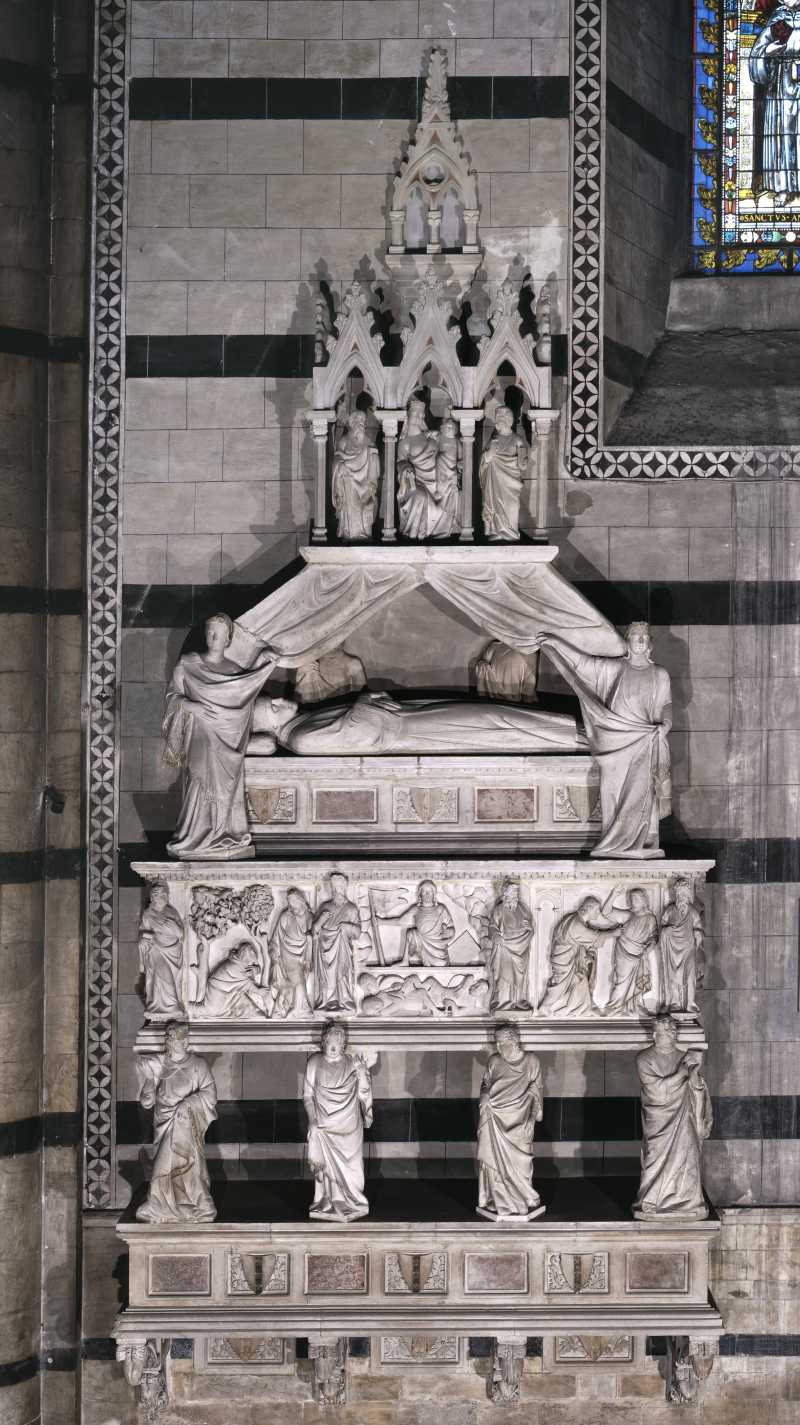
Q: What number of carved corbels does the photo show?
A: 4